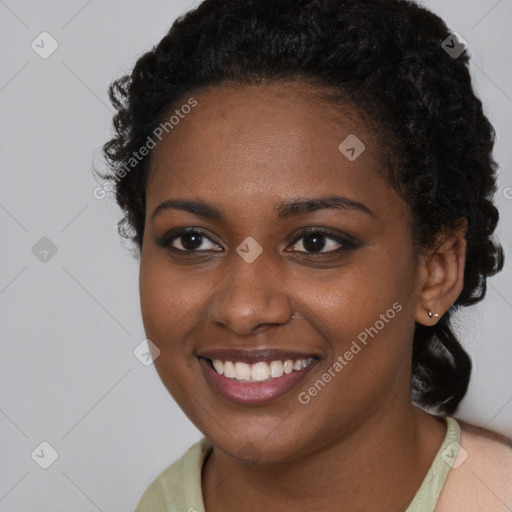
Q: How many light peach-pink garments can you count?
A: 1